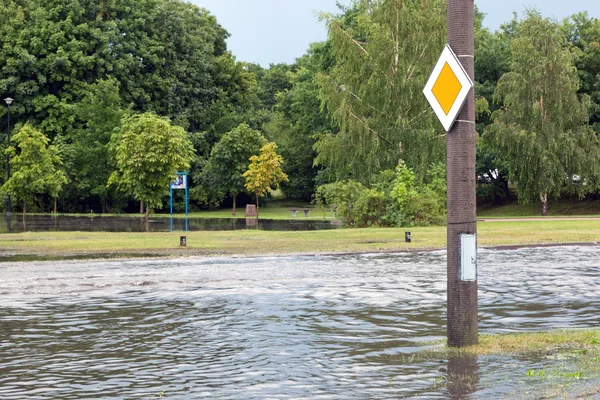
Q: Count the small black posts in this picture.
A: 2